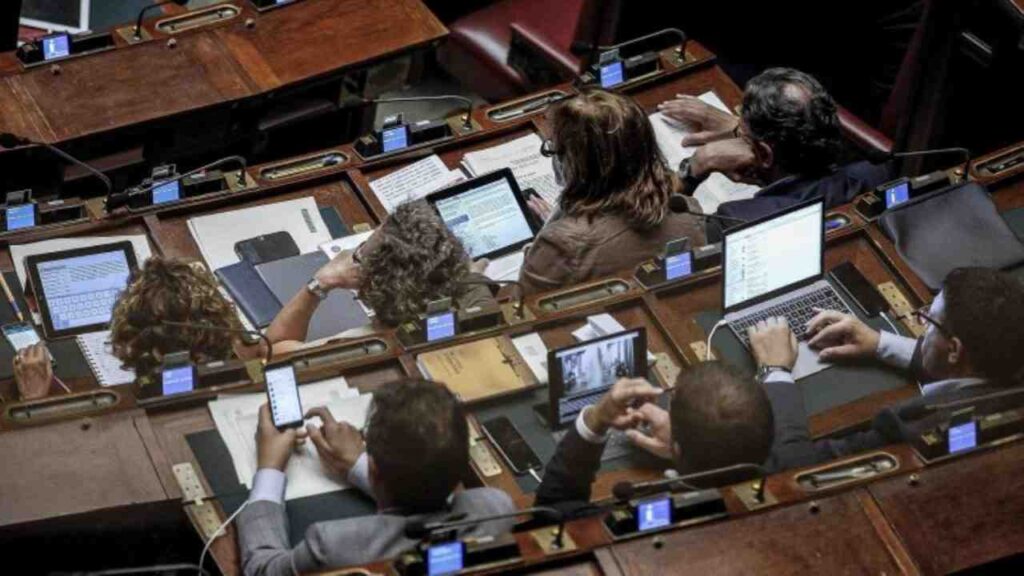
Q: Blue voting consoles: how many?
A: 12